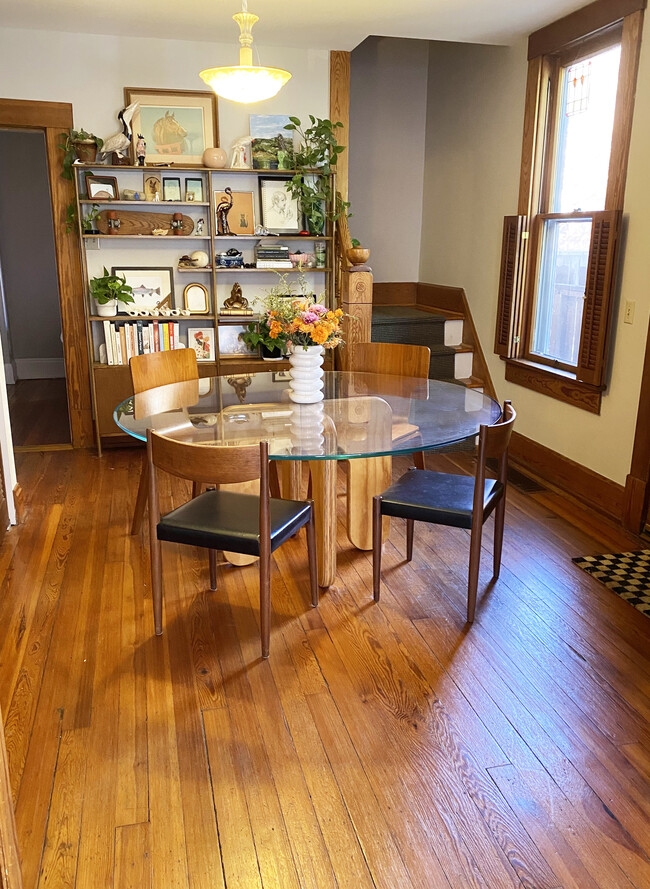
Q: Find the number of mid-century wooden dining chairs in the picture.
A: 4